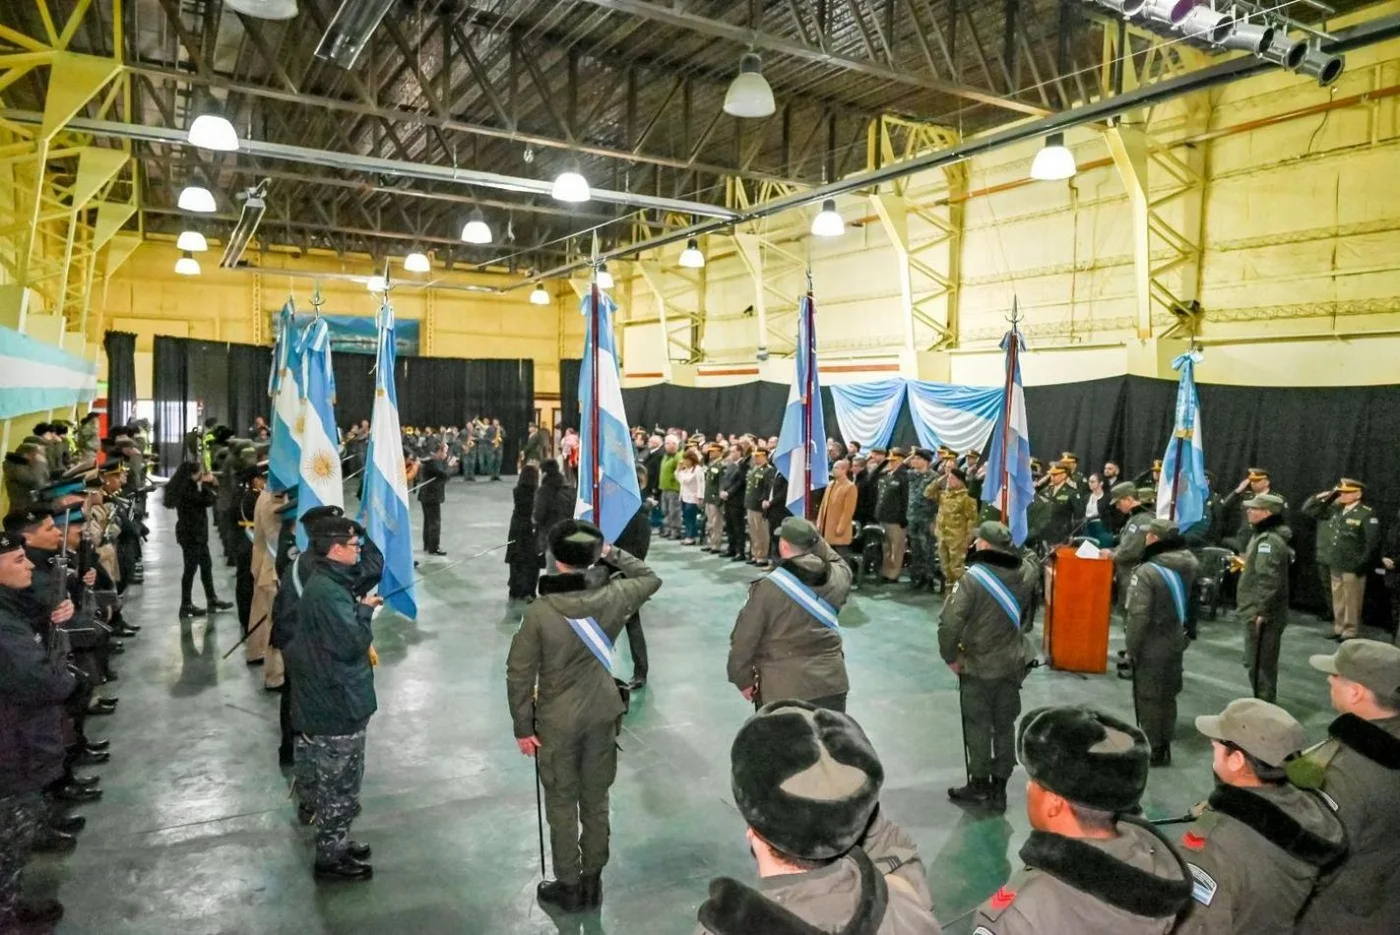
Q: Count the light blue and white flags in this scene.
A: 7